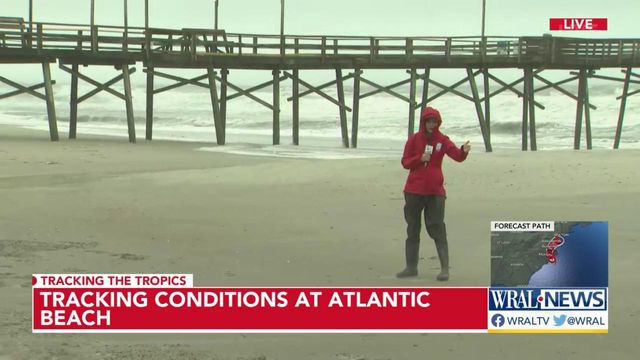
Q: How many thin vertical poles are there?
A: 7